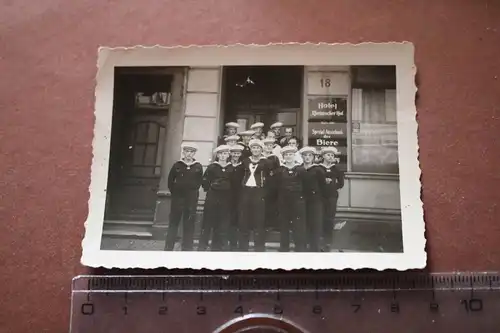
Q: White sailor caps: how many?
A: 13